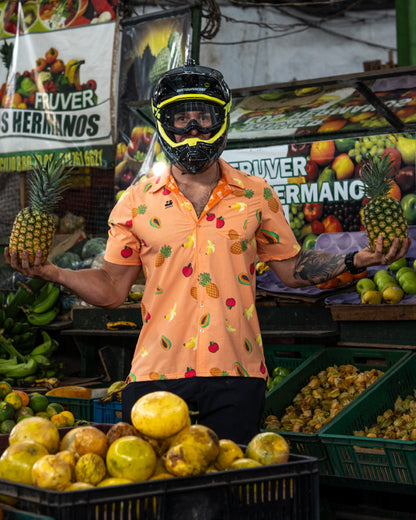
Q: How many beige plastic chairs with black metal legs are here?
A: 0